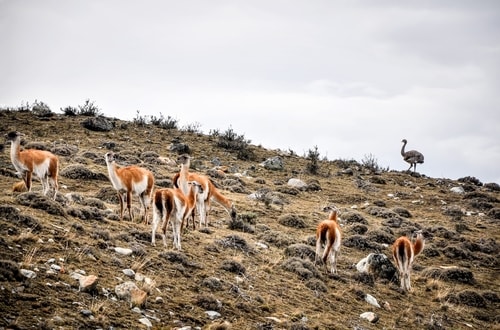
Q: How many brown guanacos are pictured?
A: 7